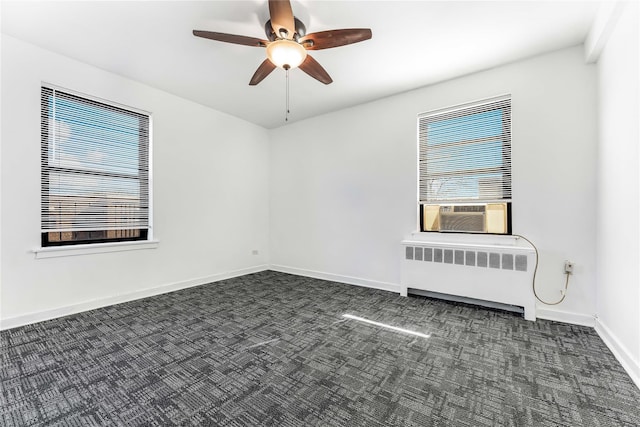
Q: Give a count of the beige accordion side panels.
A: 2